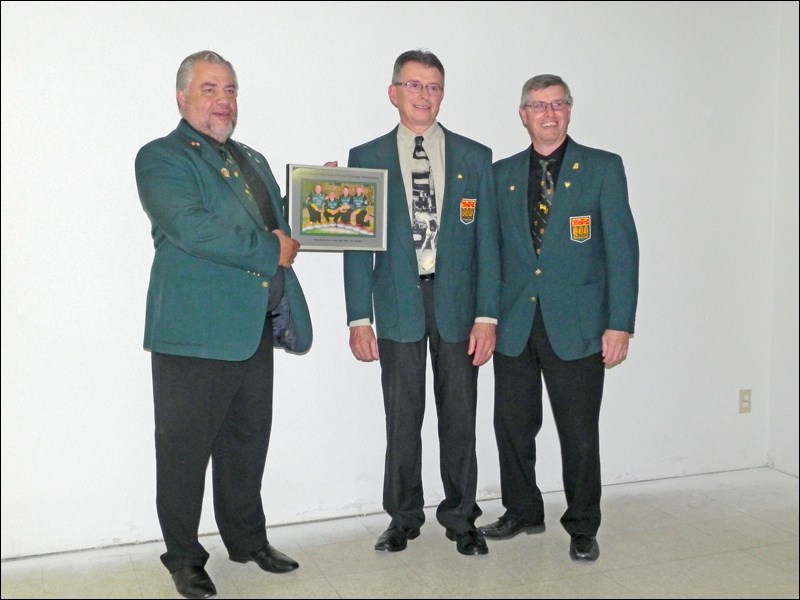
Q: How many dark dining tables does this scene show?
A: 0